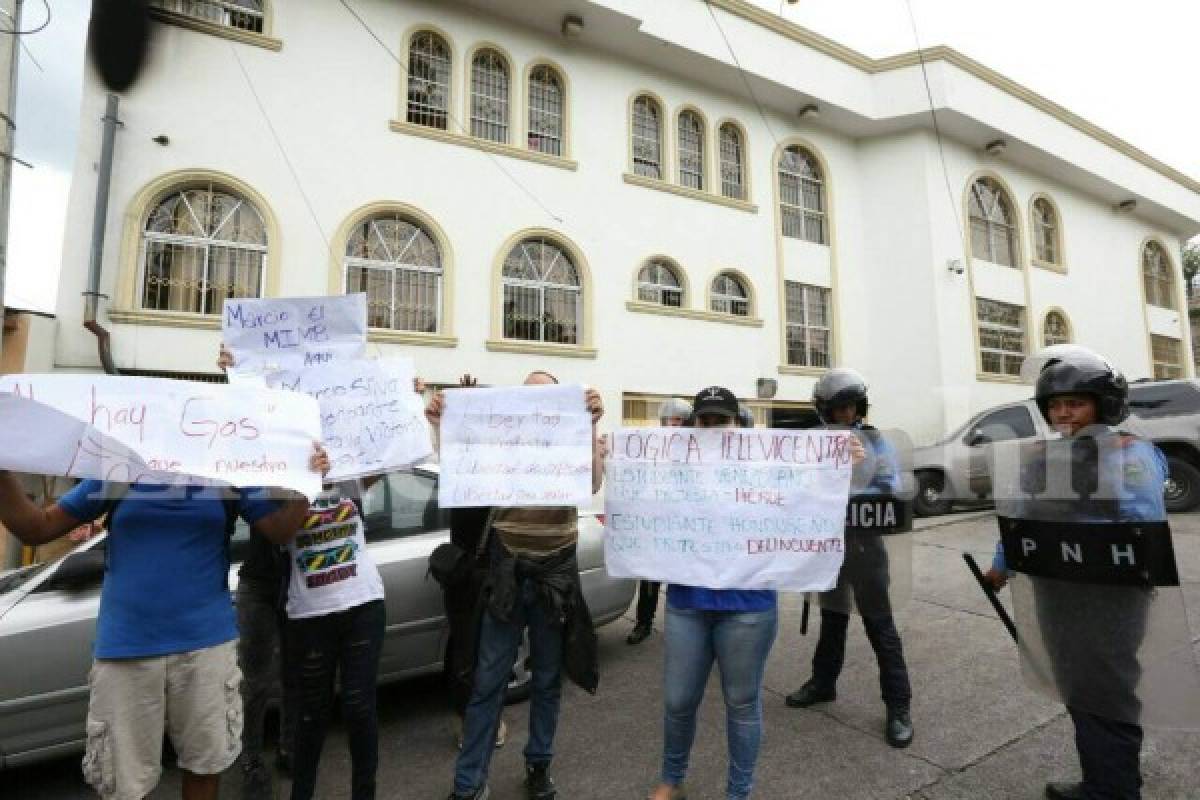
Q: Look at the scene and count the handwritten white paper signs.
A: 5